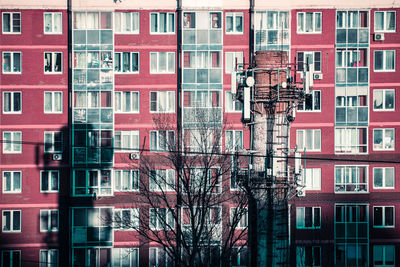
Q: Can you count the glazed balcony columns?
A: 4